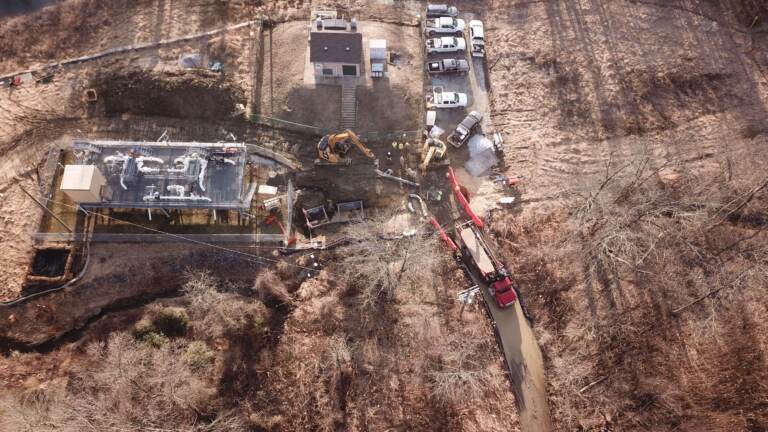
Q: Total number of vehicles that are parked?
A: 7